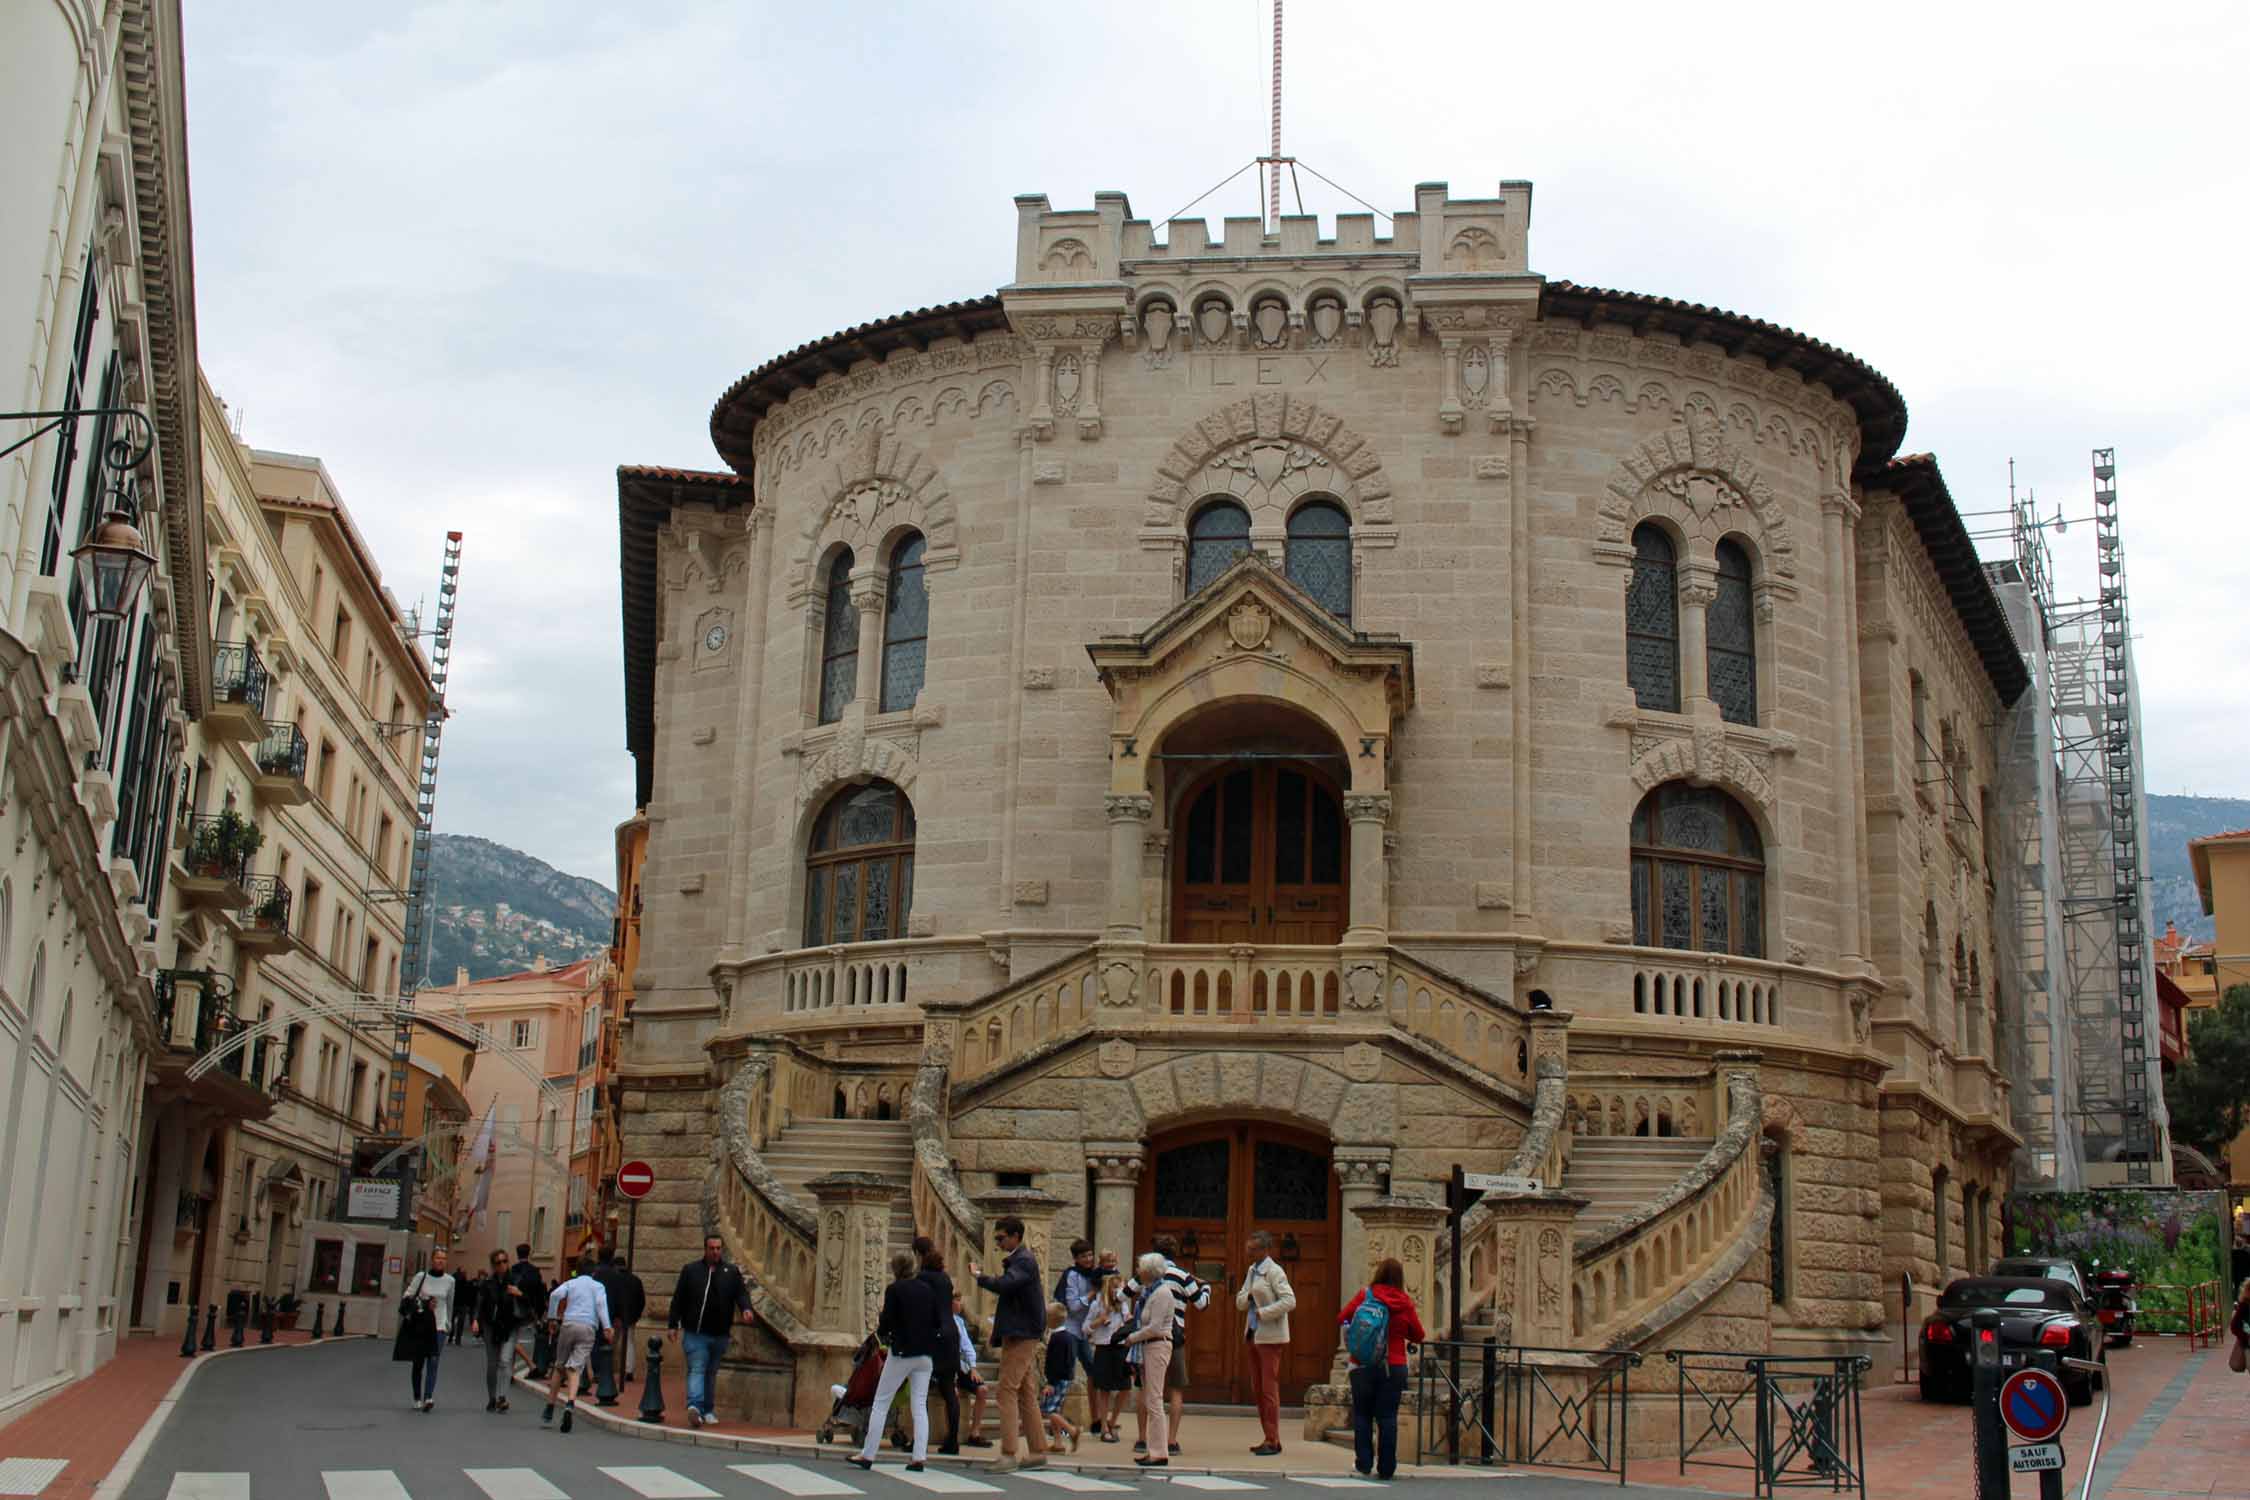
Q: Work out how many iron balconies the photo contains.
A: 5